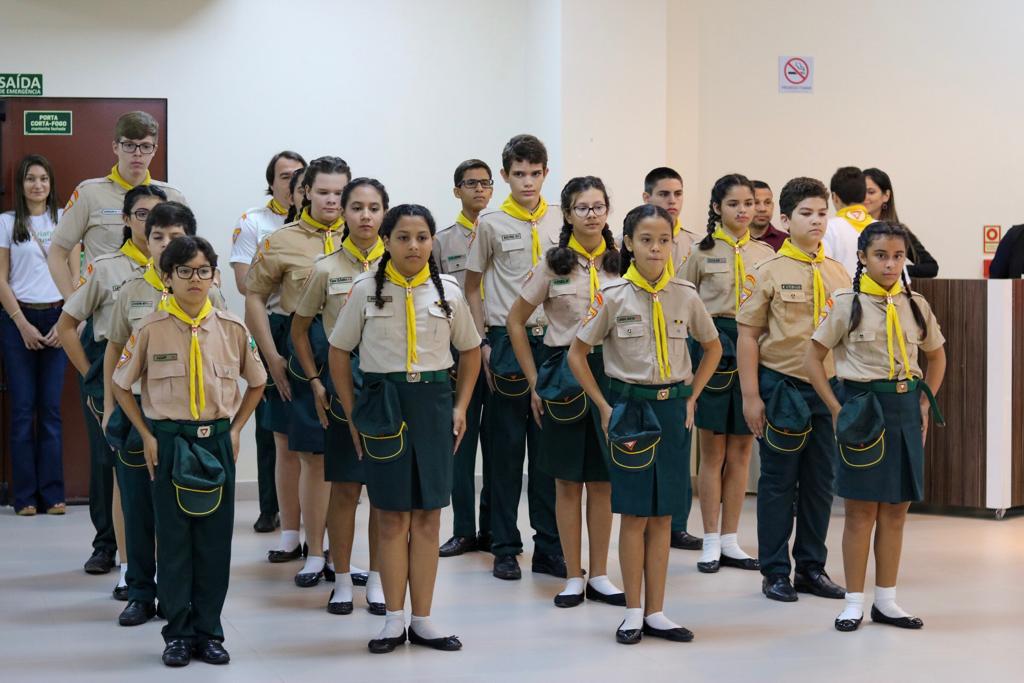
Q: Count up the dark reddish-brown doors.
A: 1